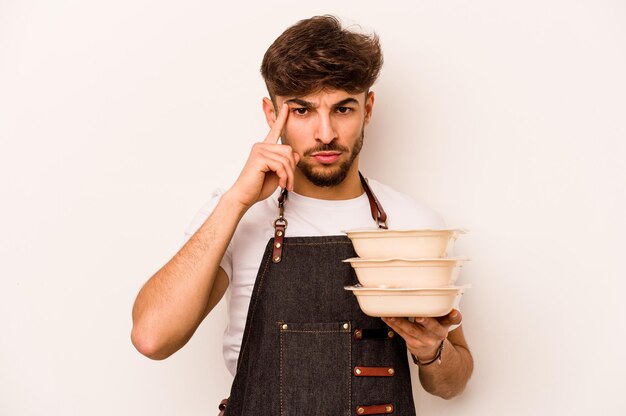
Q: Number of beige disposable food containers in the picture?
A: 3